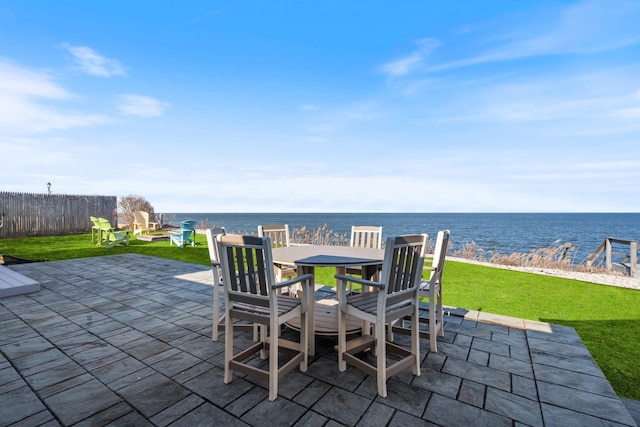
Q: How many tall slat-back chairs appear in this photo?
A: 6